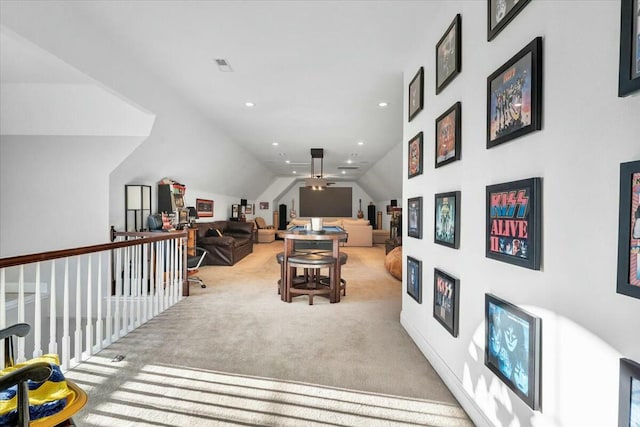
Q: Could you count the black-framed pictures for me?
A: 15